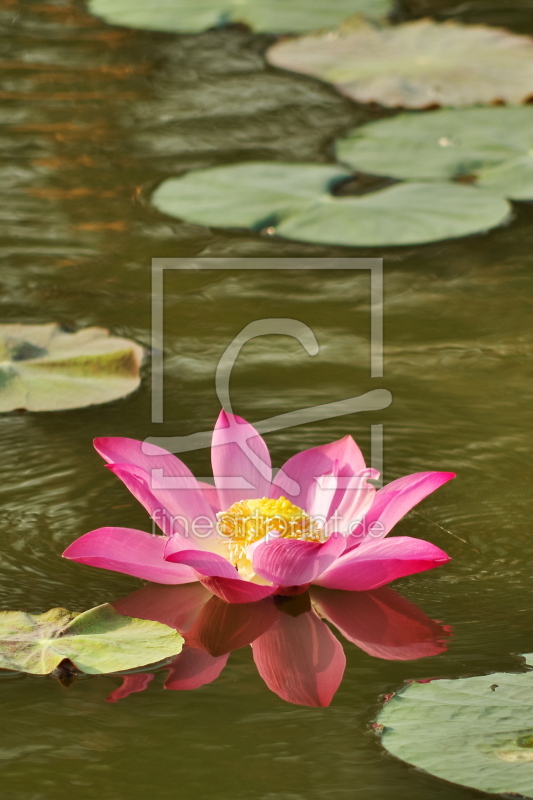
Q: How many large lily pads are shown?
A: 7